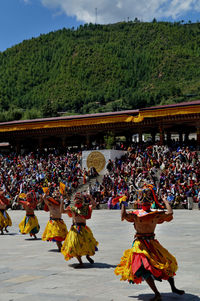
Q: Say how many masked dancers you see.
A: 5